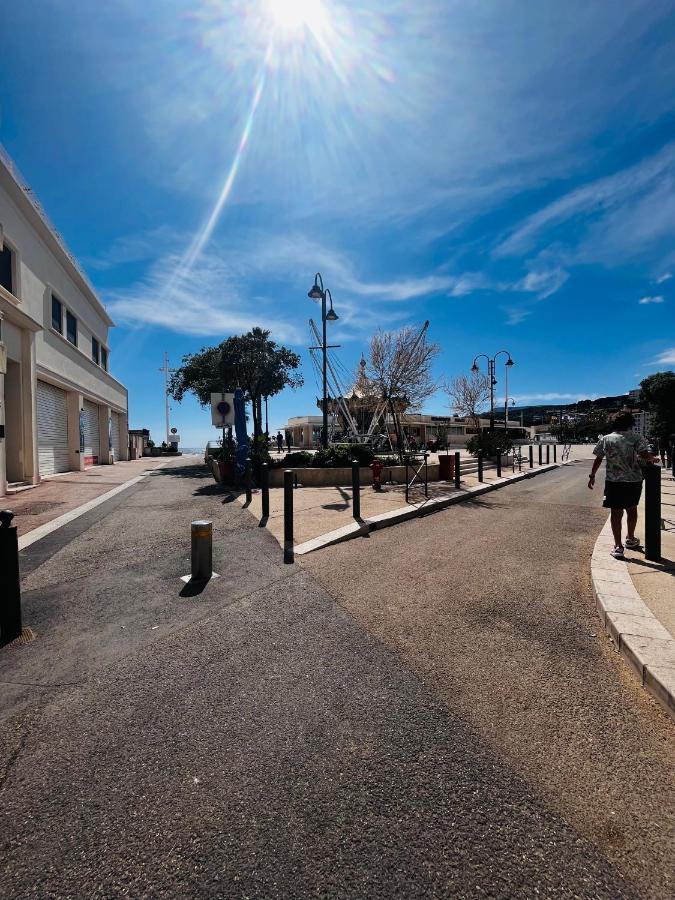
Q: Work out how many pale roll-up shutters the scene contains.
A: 3